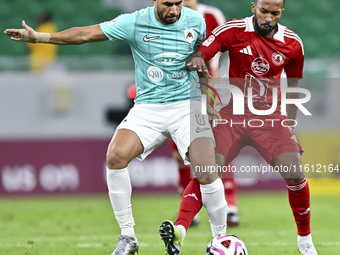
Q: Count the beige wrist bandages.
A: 1